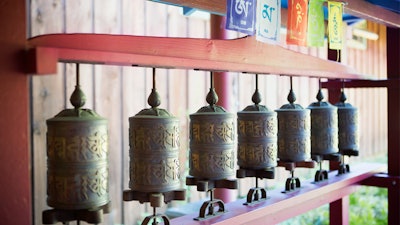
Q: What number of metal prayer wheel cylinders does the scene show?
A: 7